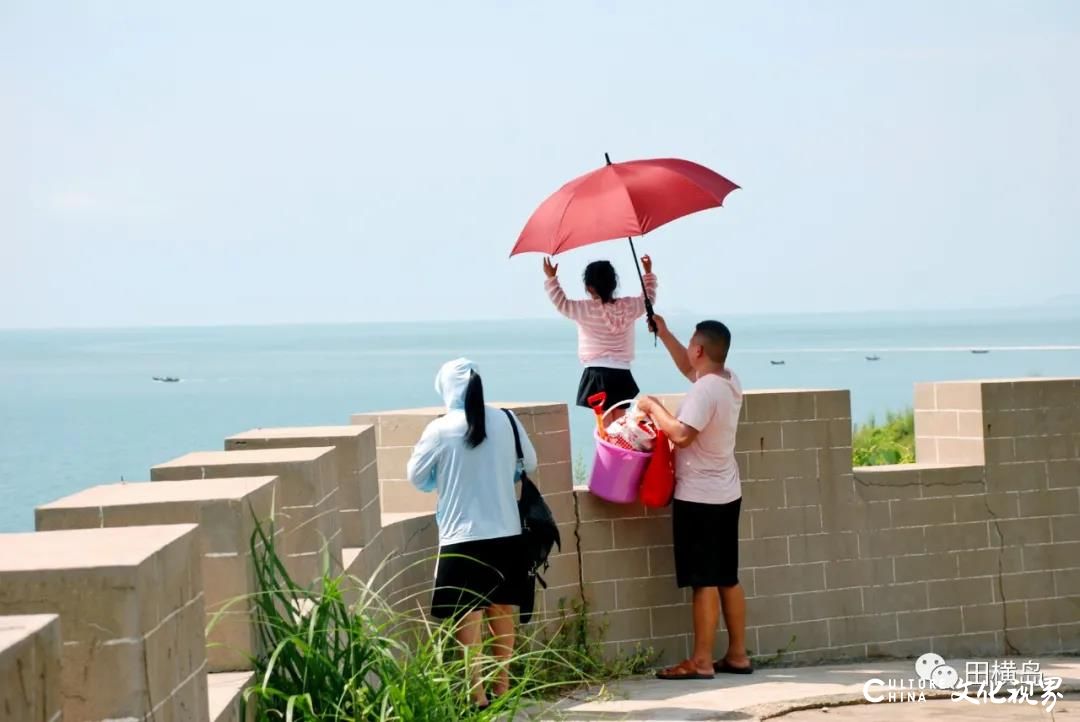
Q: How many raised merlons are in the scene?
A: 8